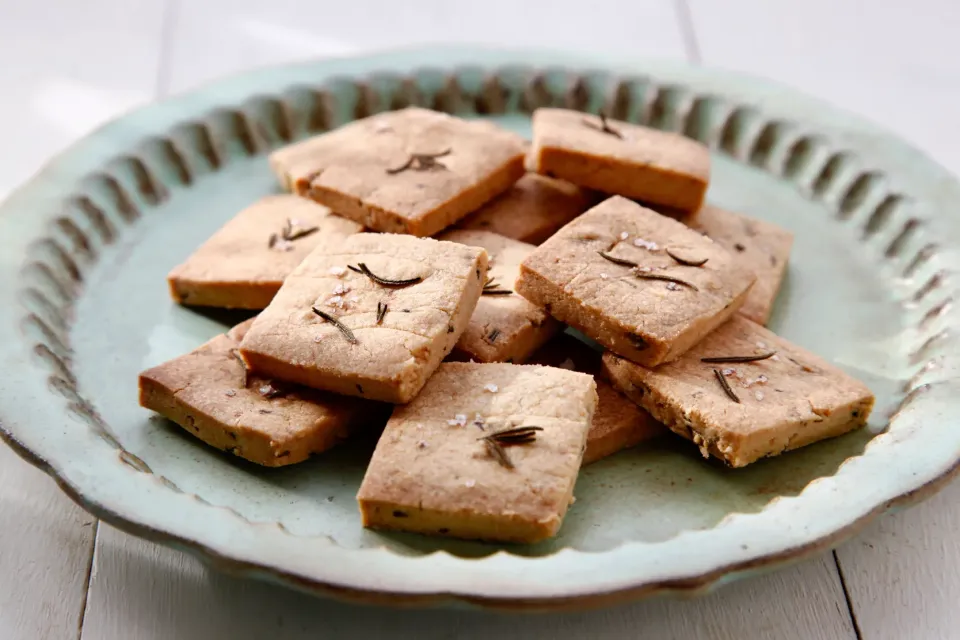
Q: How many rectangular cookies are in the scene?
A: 12